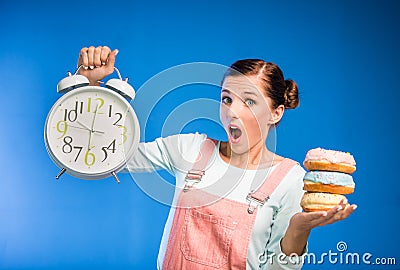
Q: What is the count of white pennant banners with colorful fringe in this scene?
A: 0